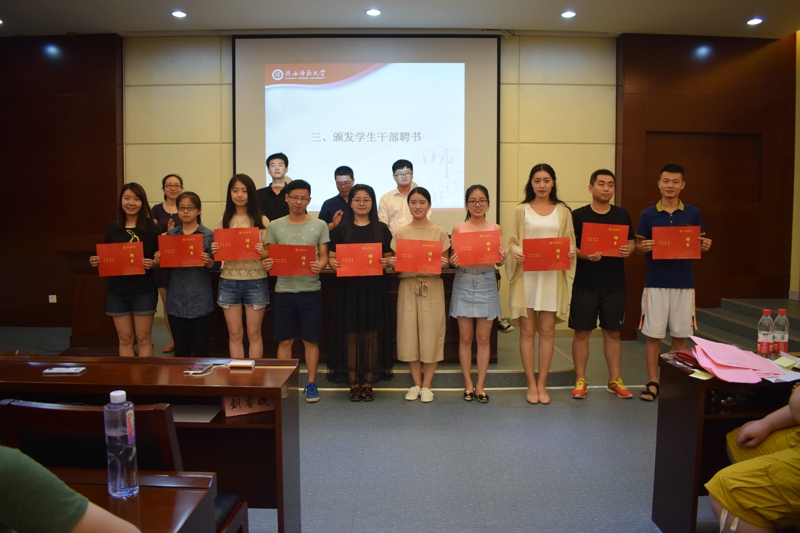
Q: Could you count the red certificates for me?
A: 10